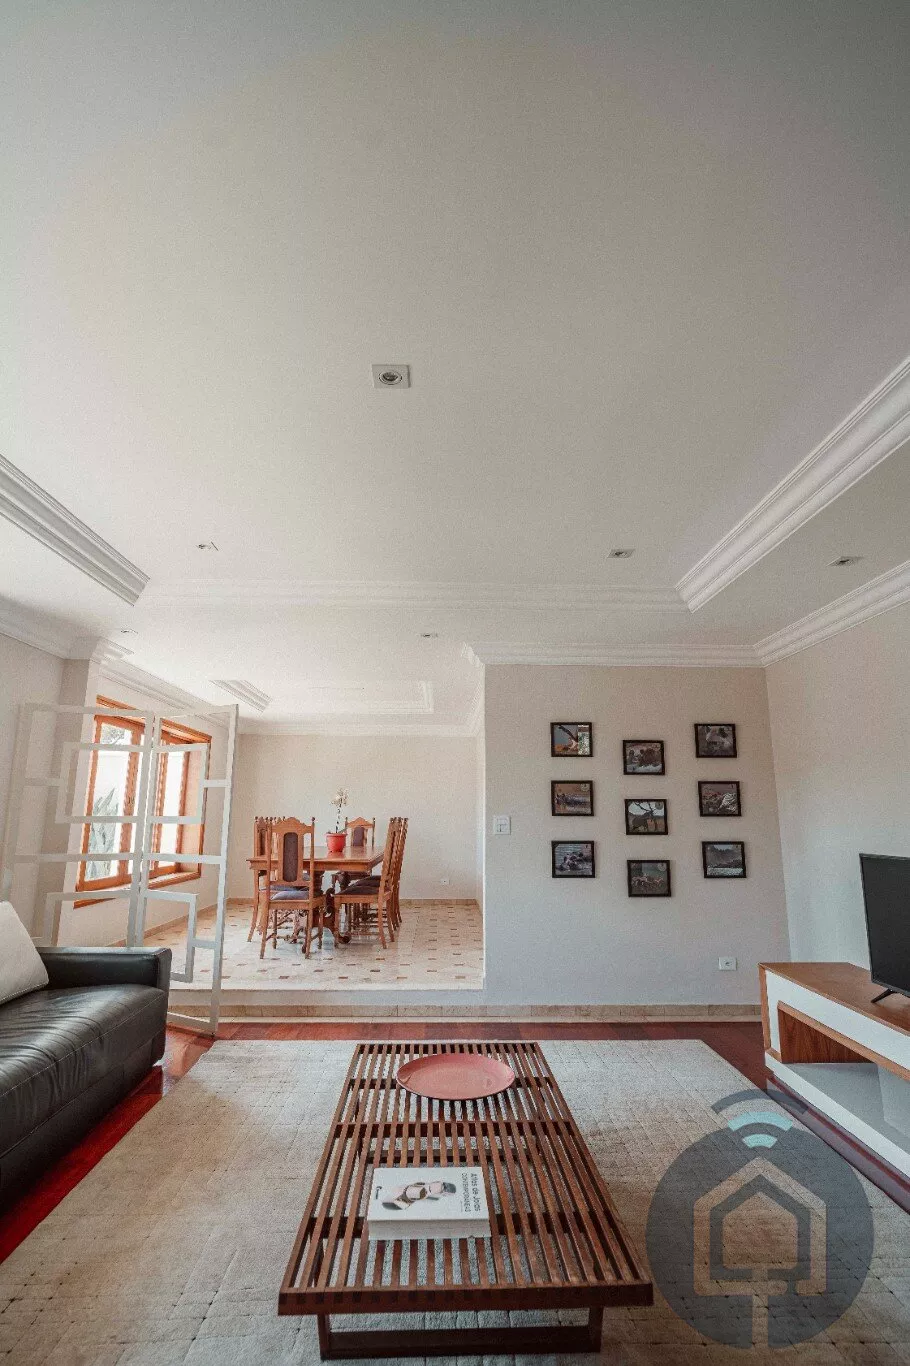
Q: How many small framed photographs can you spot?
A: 9